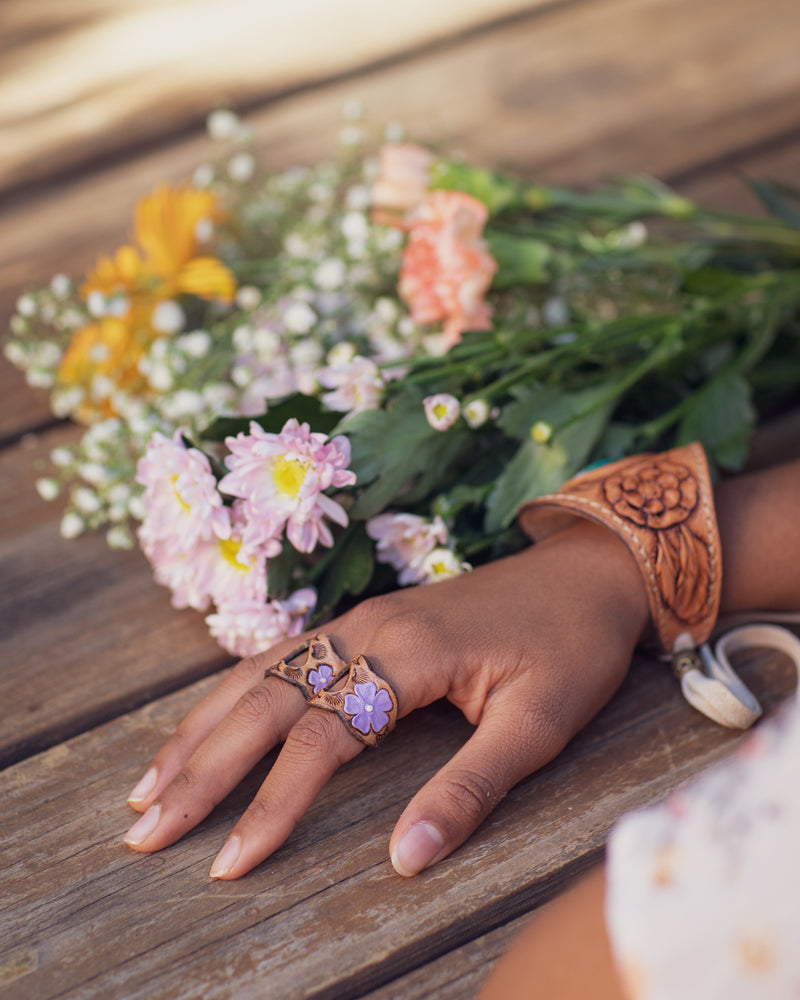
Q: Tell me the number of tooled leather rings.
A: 2